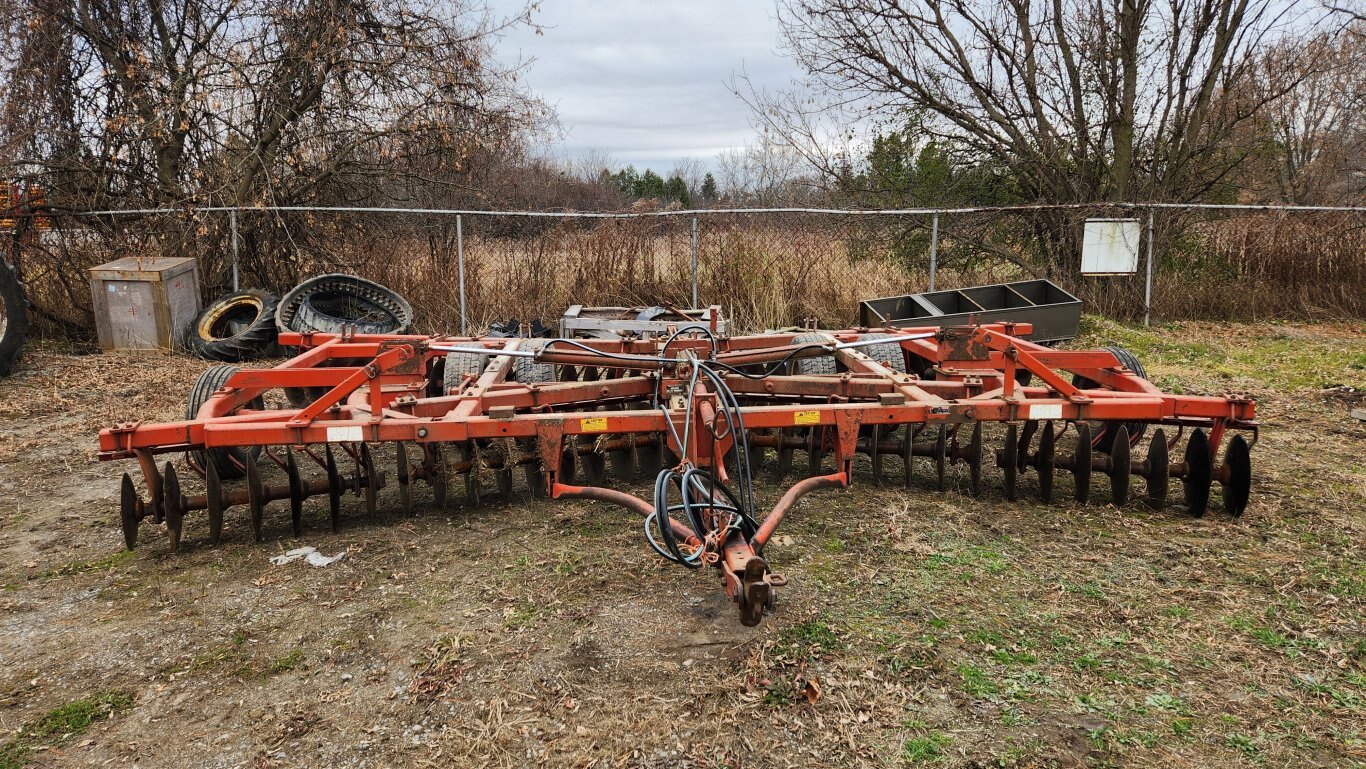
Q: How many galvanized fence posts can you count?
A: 5